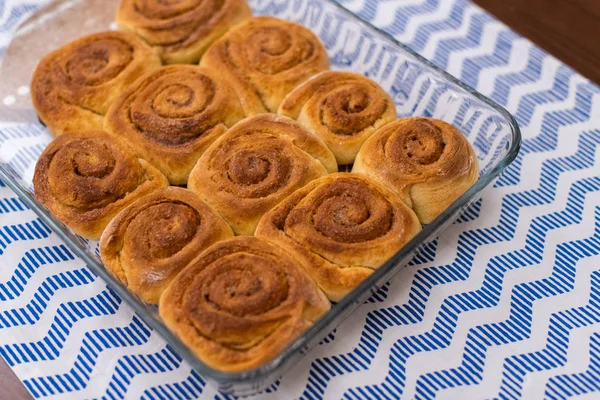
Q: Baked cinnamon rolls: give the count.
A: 11